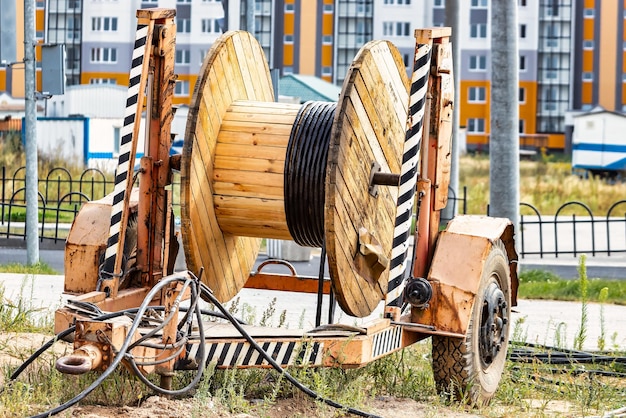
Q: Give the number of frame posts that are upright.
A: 2